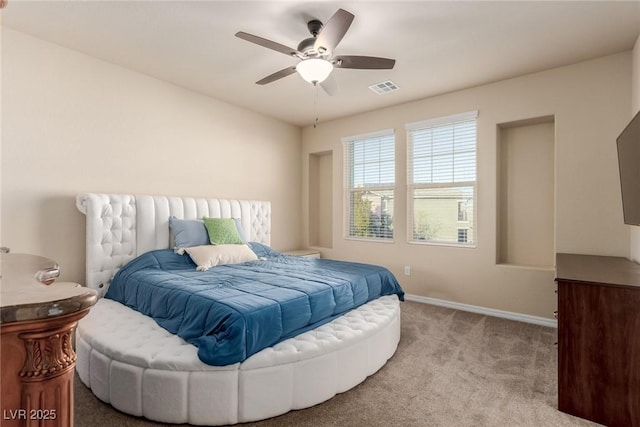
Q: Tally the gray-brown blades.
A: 5